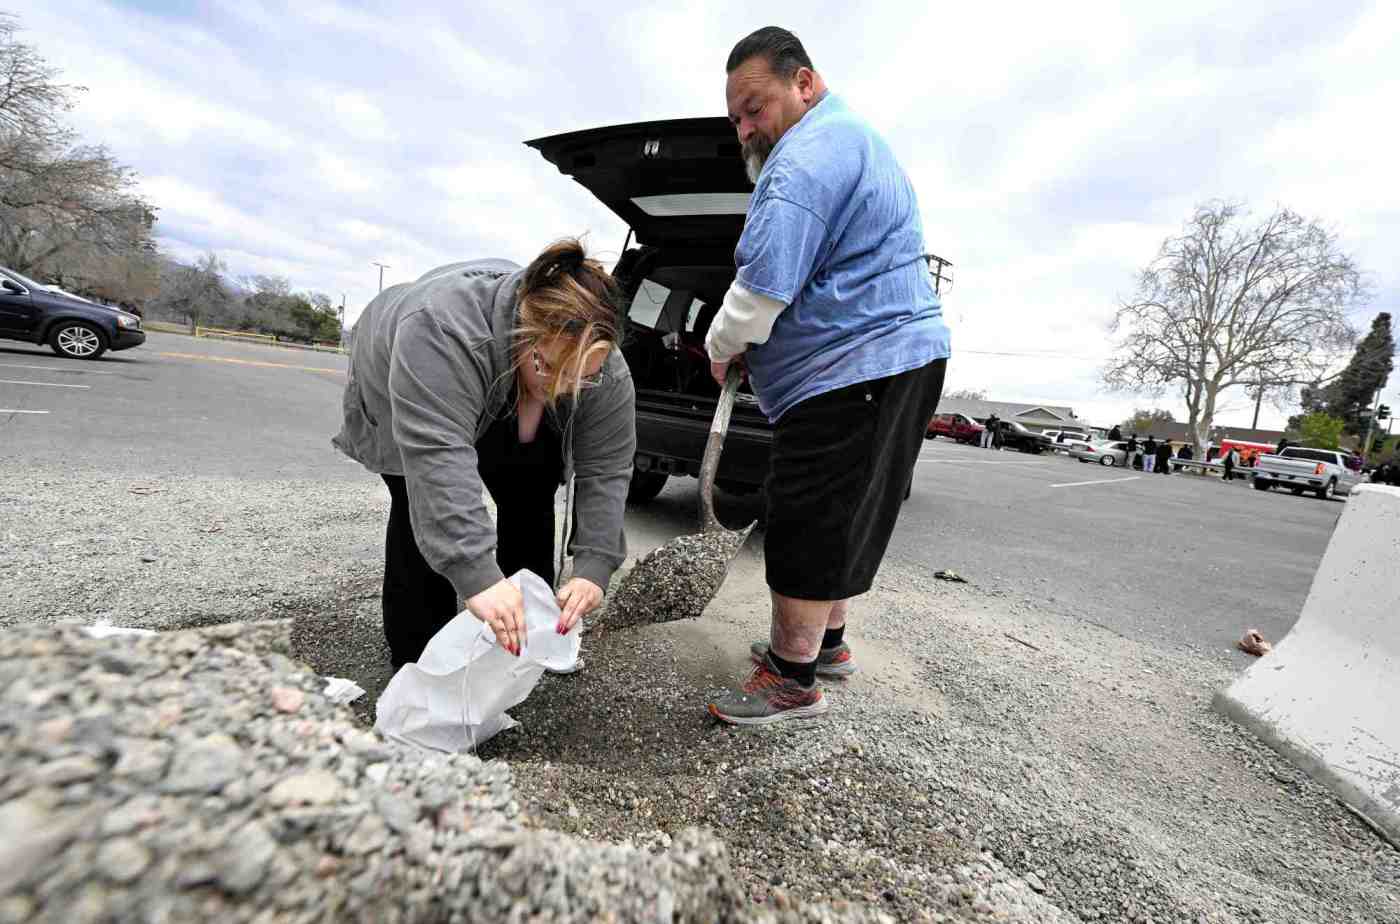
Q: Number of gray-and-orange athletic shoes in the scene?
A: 2